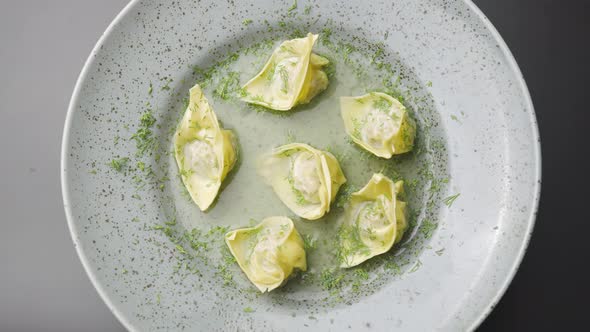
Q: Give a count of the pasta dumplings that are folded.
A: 6